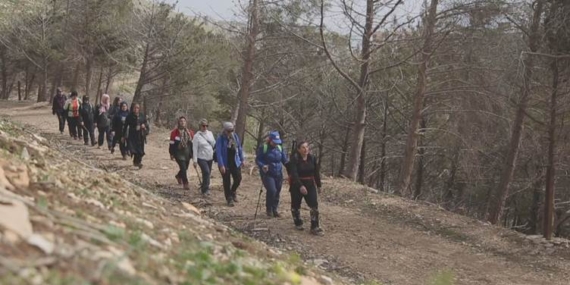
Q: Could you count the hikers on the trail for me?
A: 12